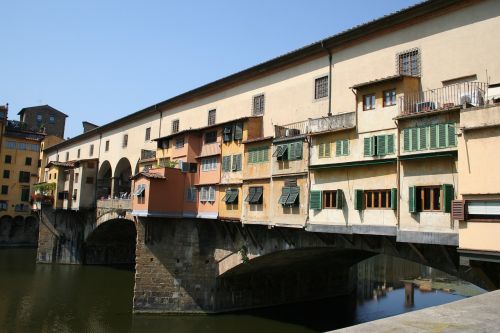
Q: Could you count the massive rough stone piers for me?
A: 2